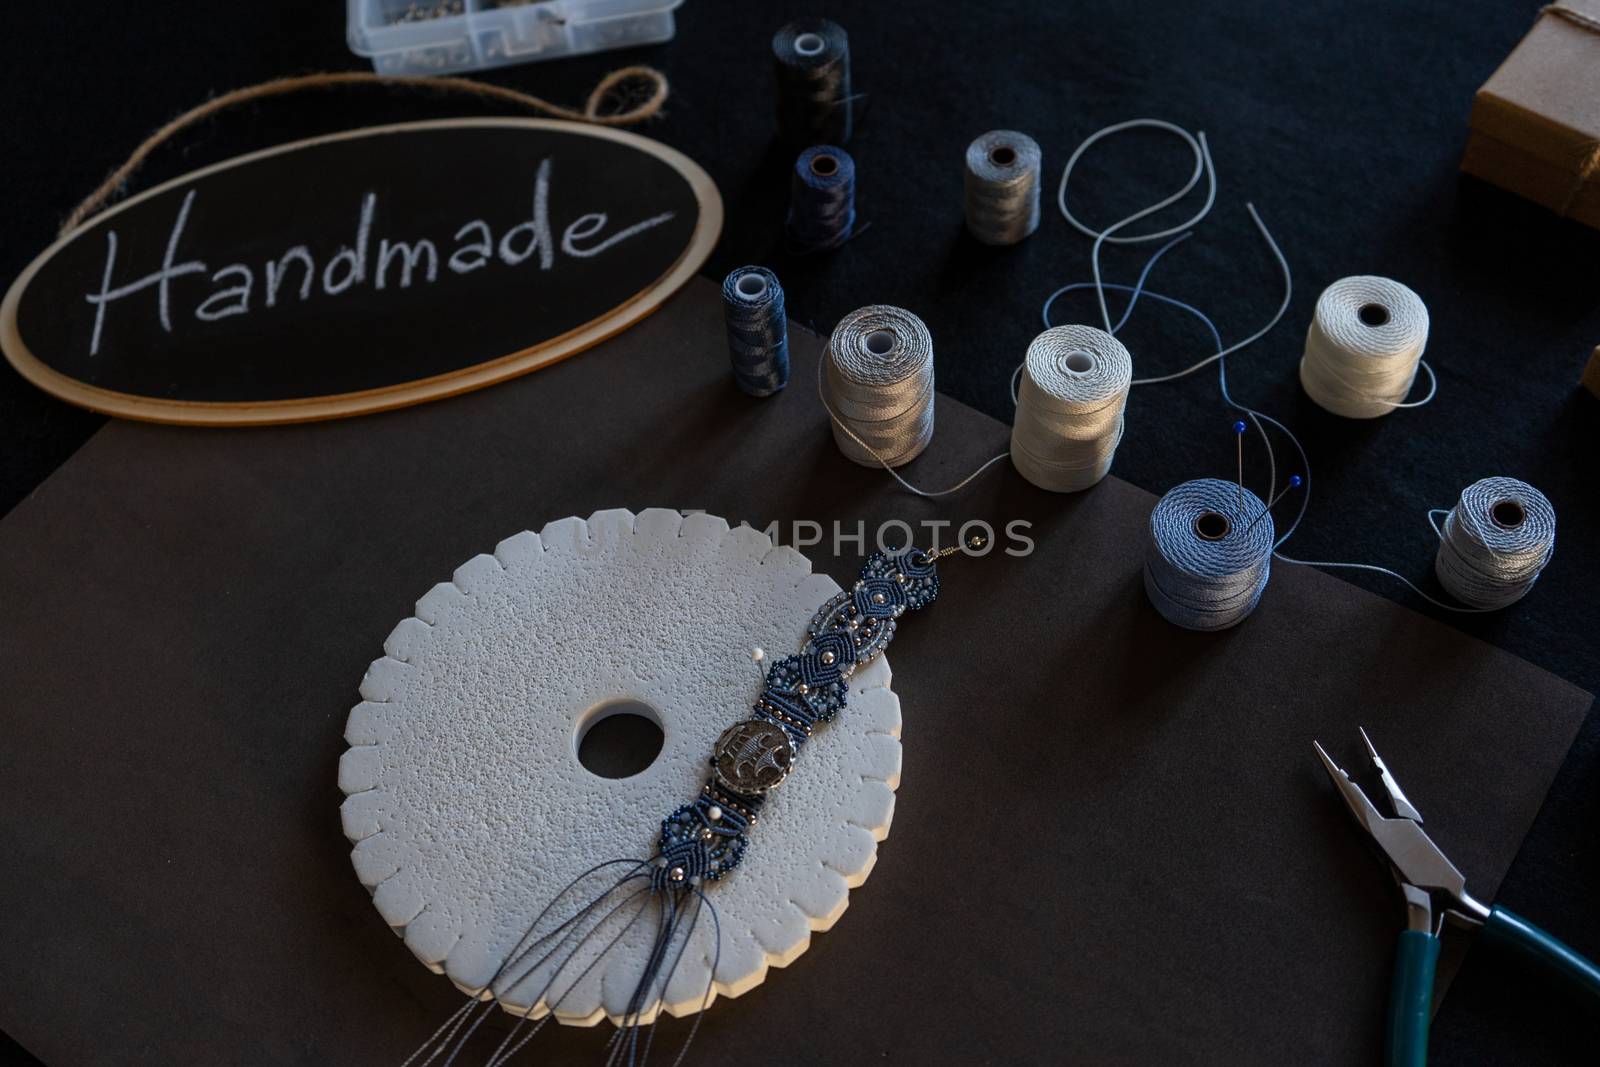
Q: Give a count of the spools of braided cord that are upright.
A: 9